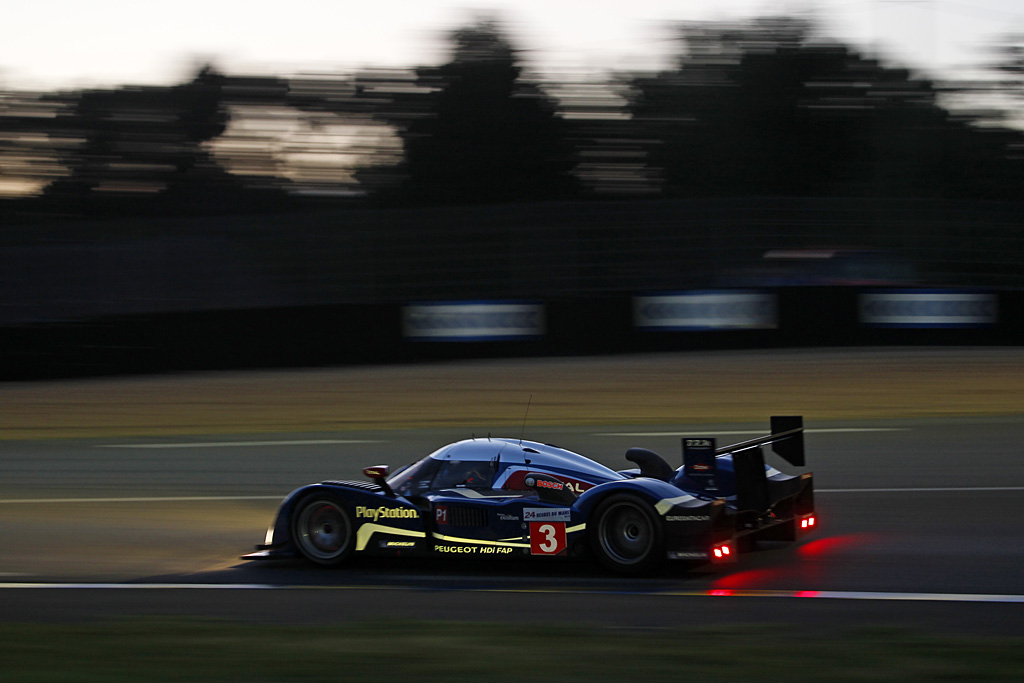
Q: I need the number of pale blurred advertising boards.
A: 3